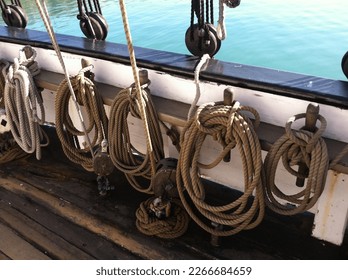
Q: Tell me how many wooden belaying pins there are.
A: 5